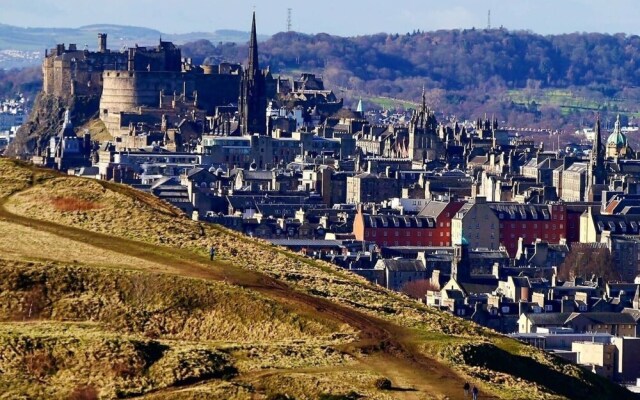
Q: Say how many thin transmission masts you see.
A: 2